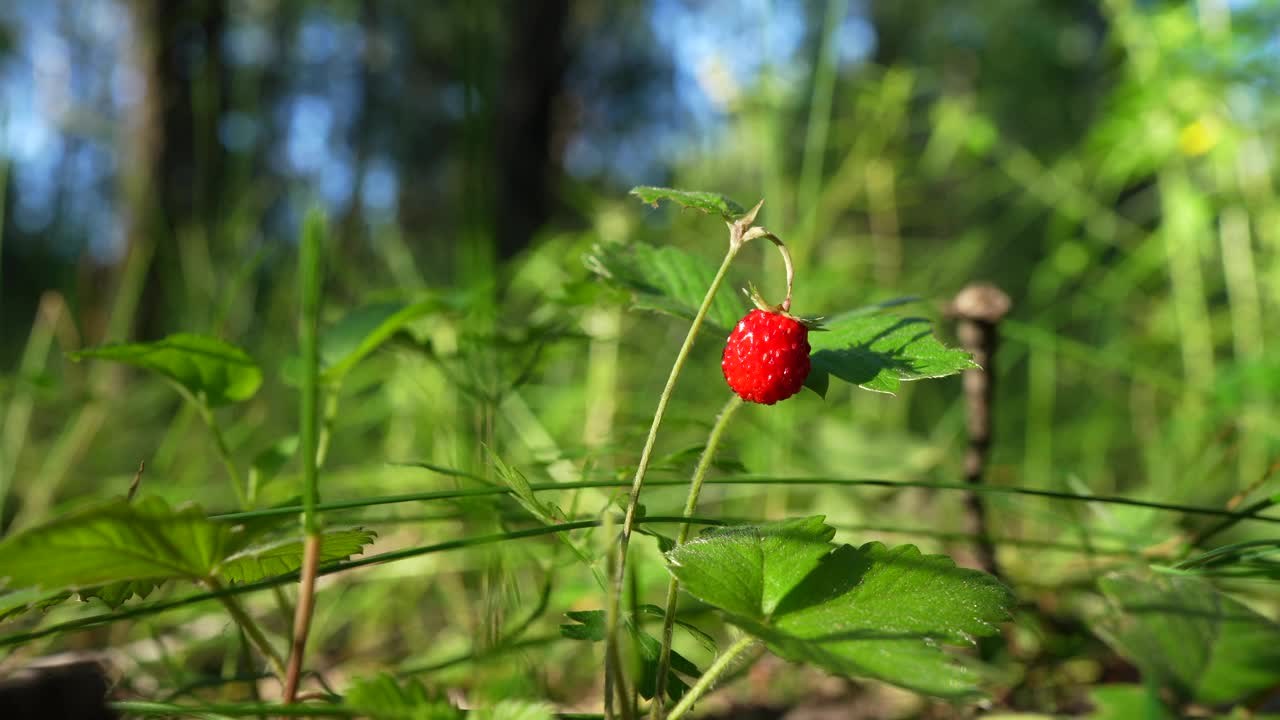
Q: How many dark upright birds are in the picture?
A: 0